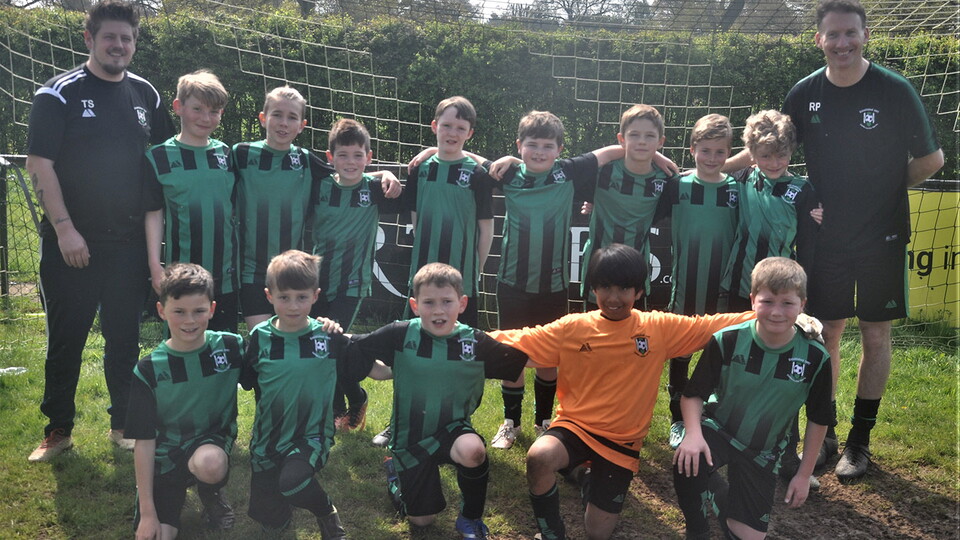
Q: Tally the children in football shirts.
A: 13